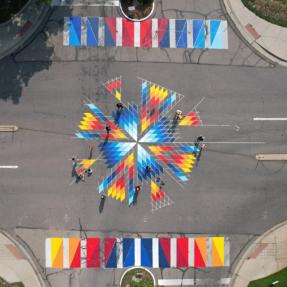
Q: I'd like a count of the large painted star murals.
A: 1